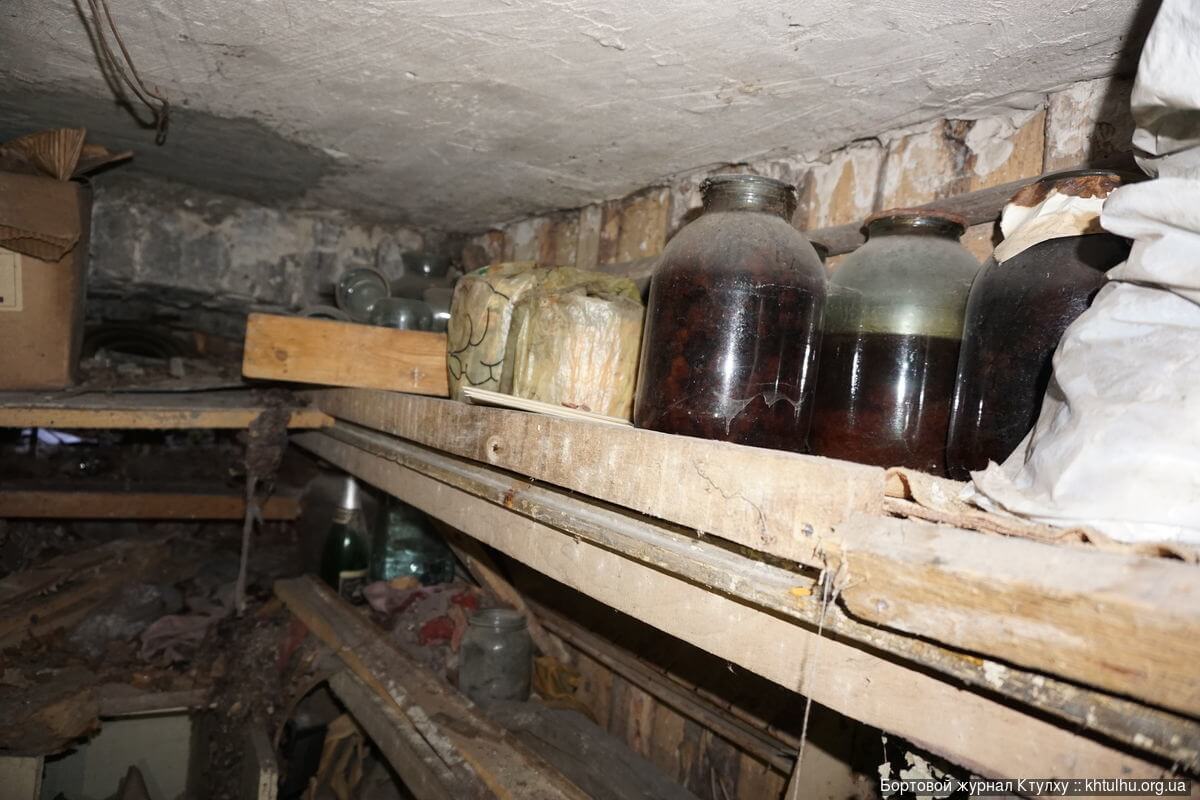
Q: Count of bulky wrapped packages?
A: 2